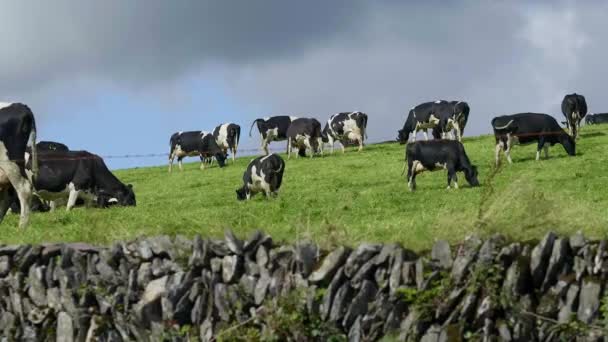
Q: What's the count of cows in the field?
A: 15